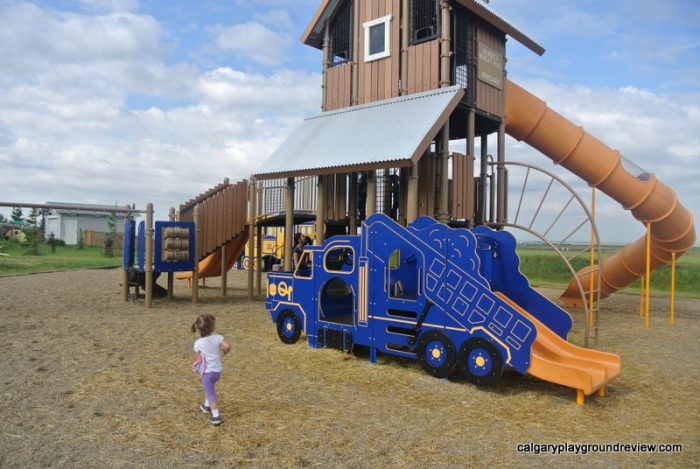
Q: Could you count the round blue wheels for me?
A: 3